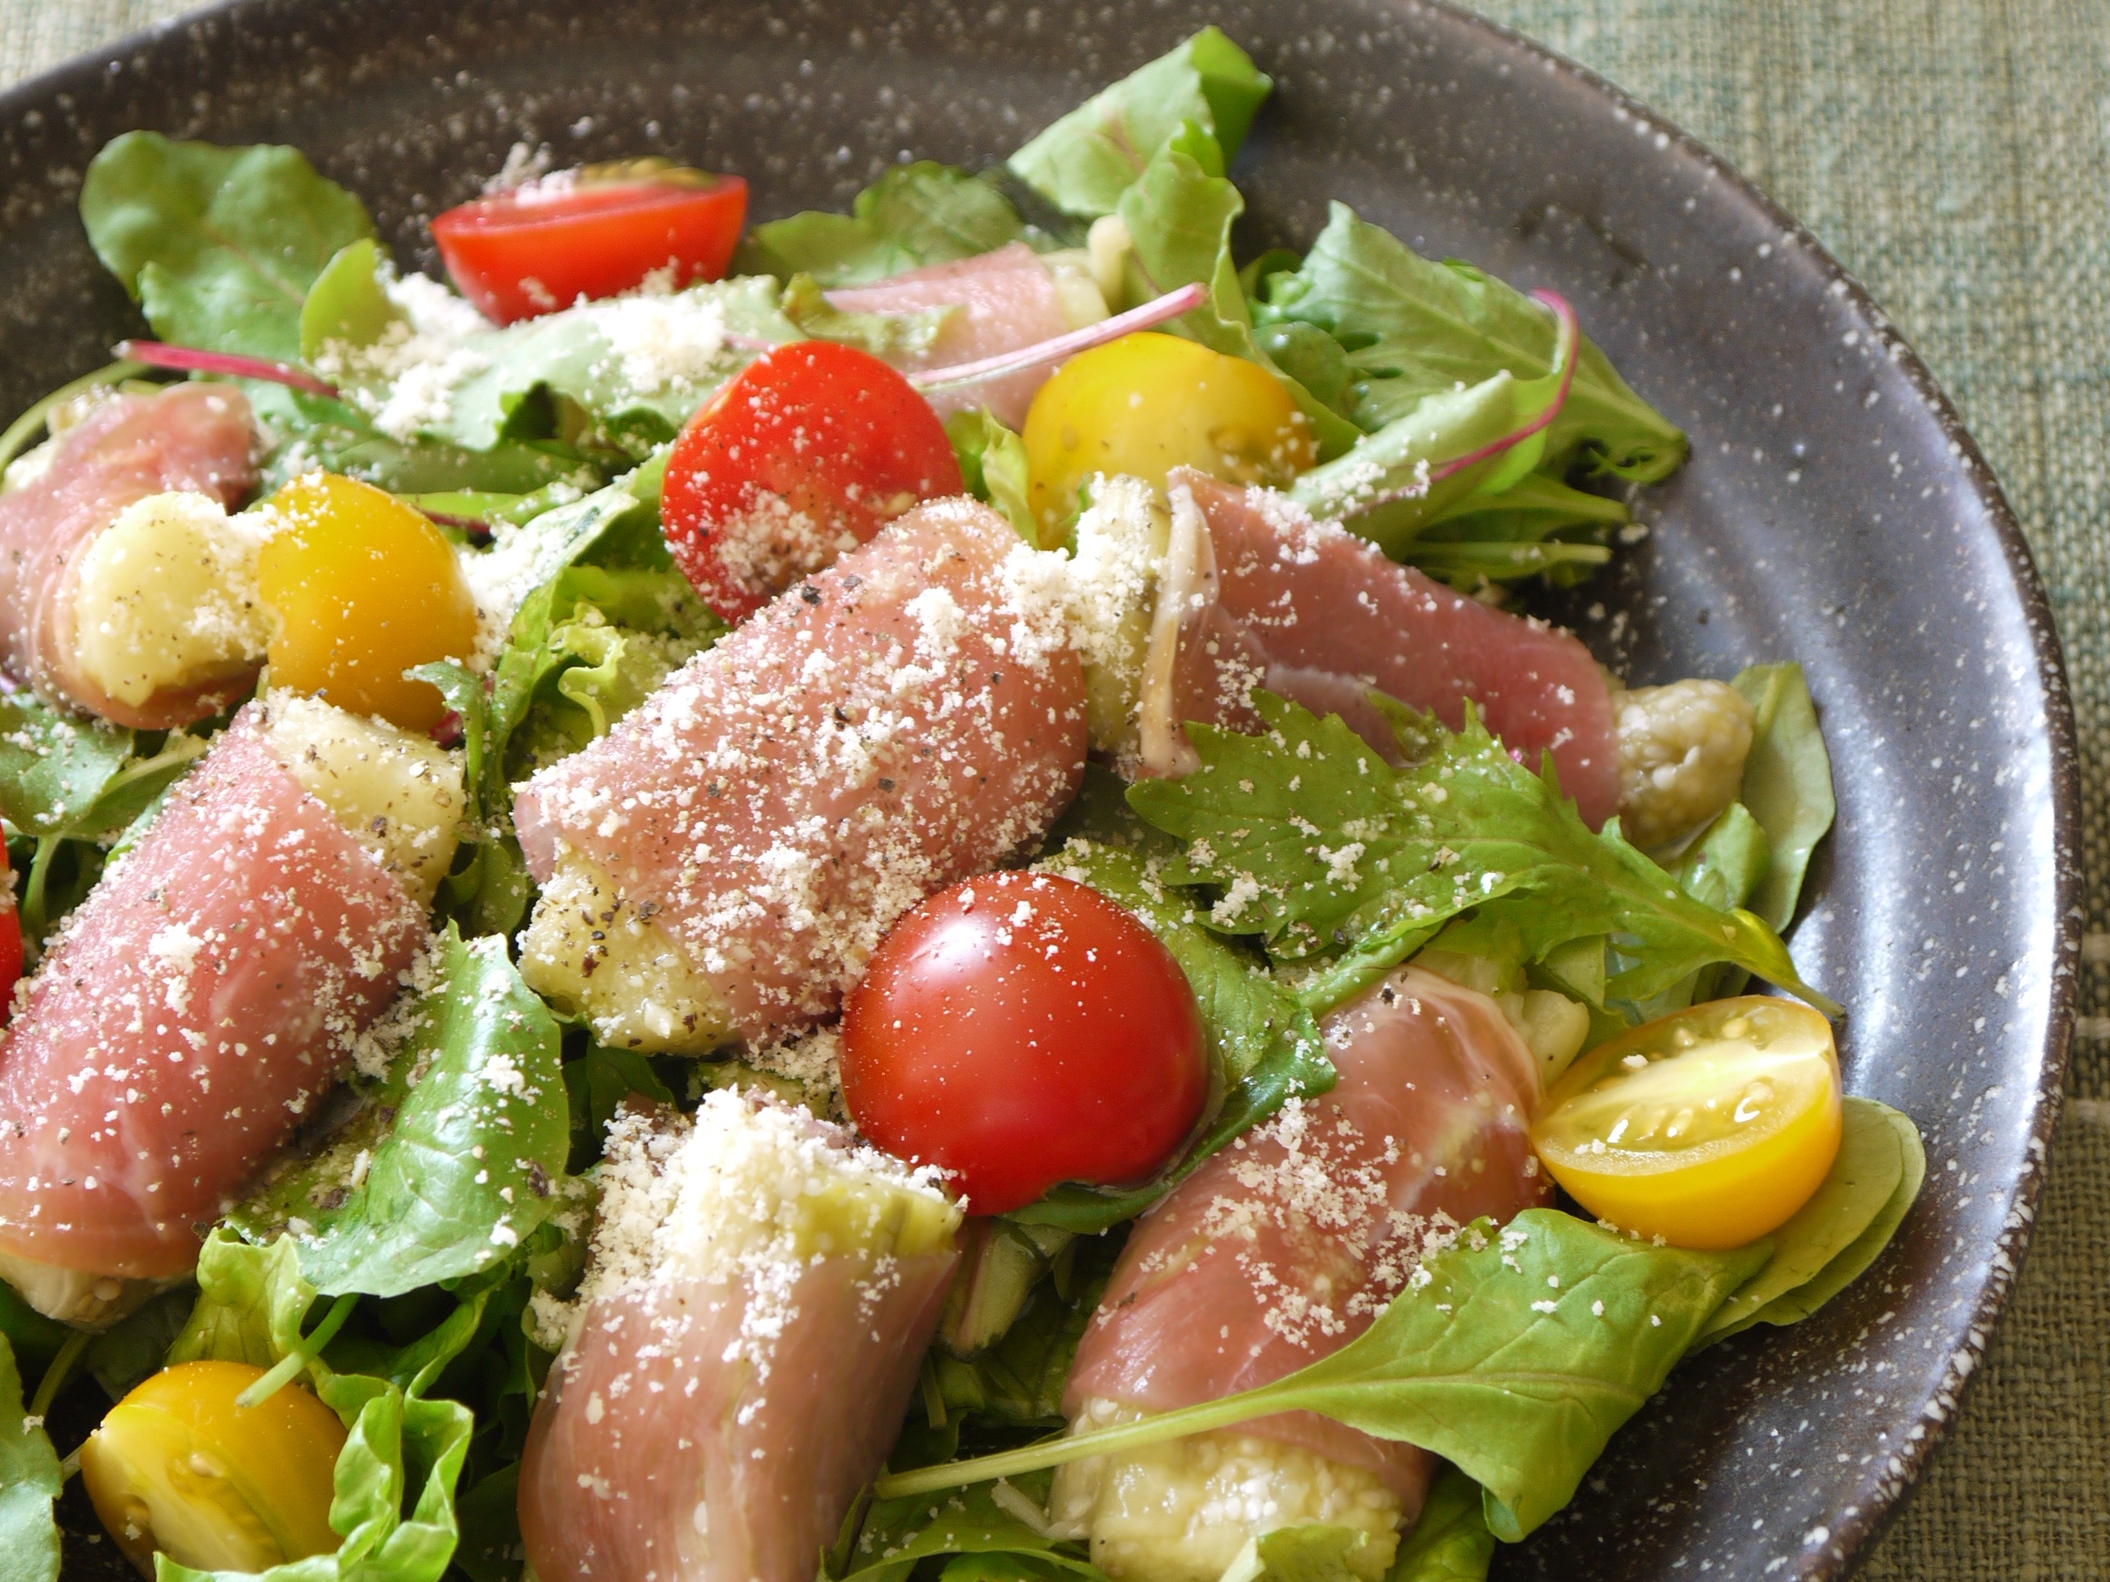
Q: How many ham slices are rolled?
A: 7